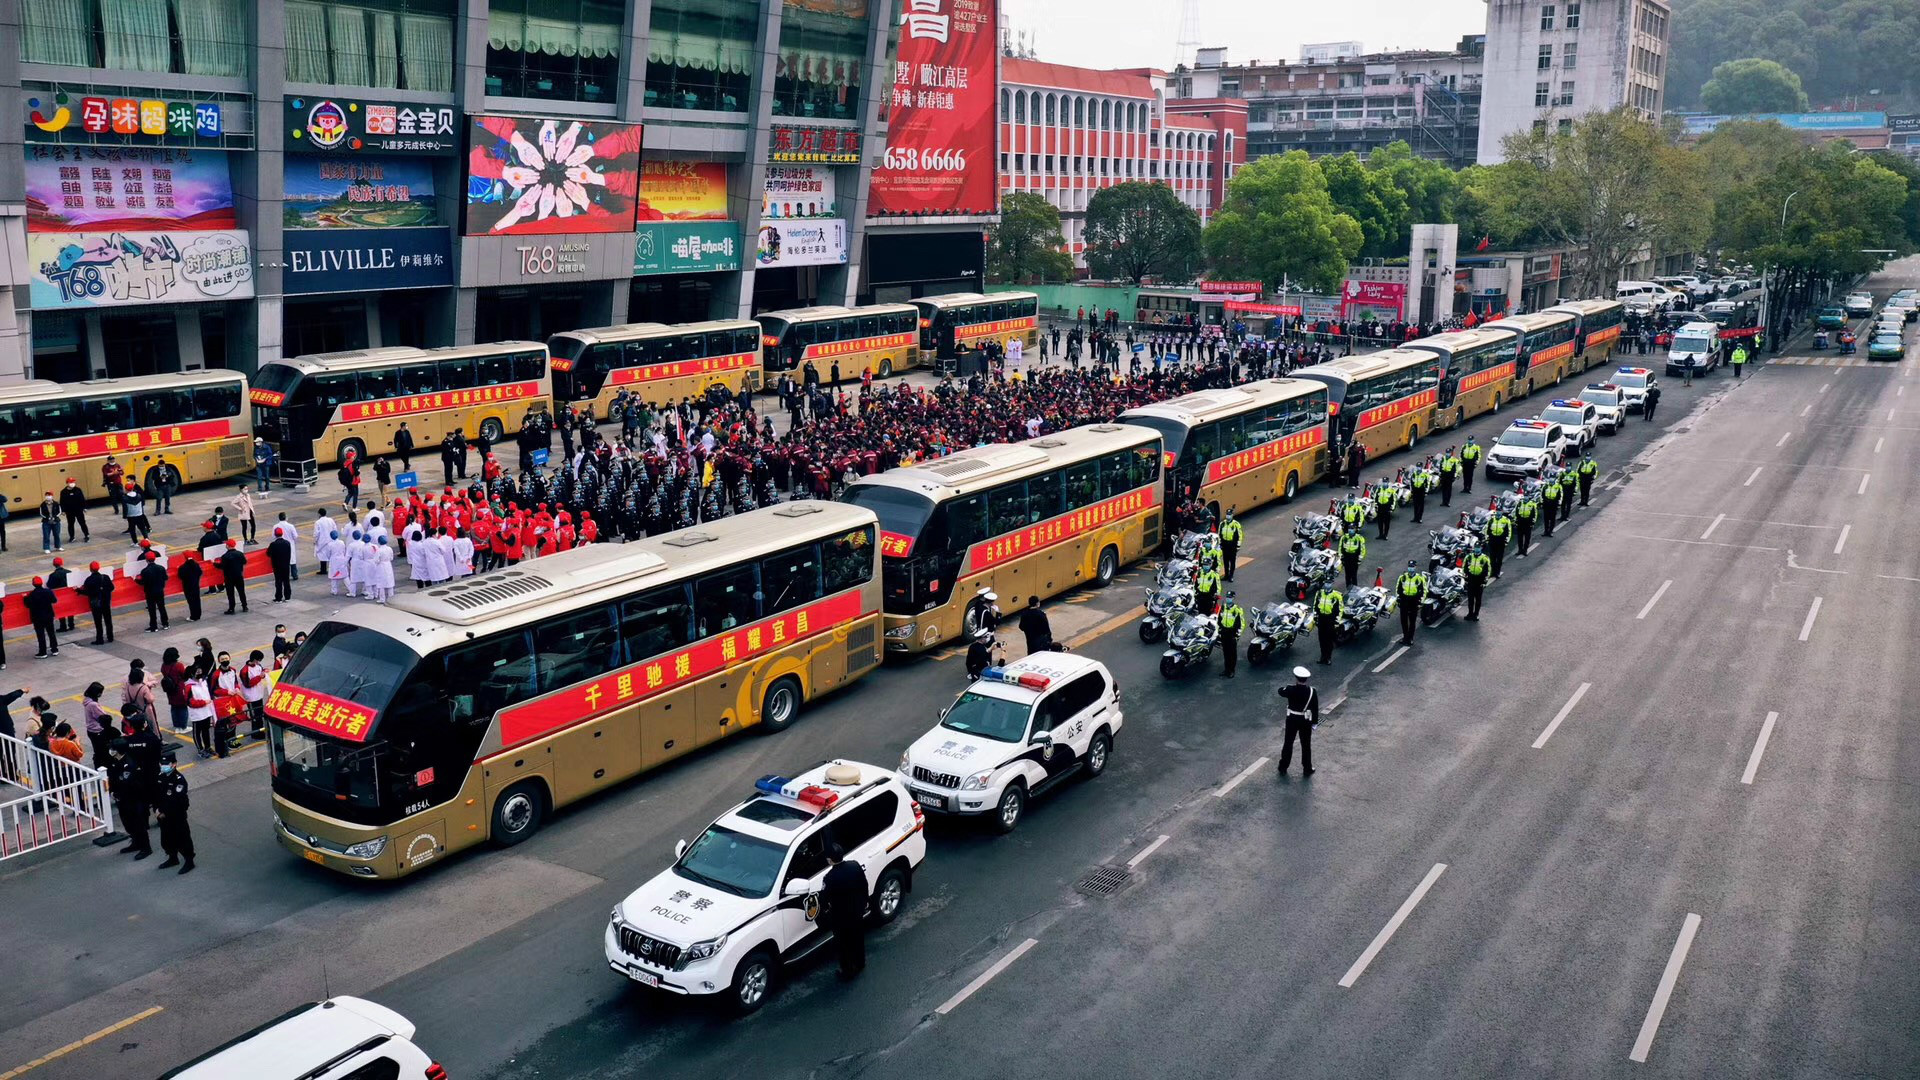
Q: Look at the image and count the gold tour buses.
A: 12